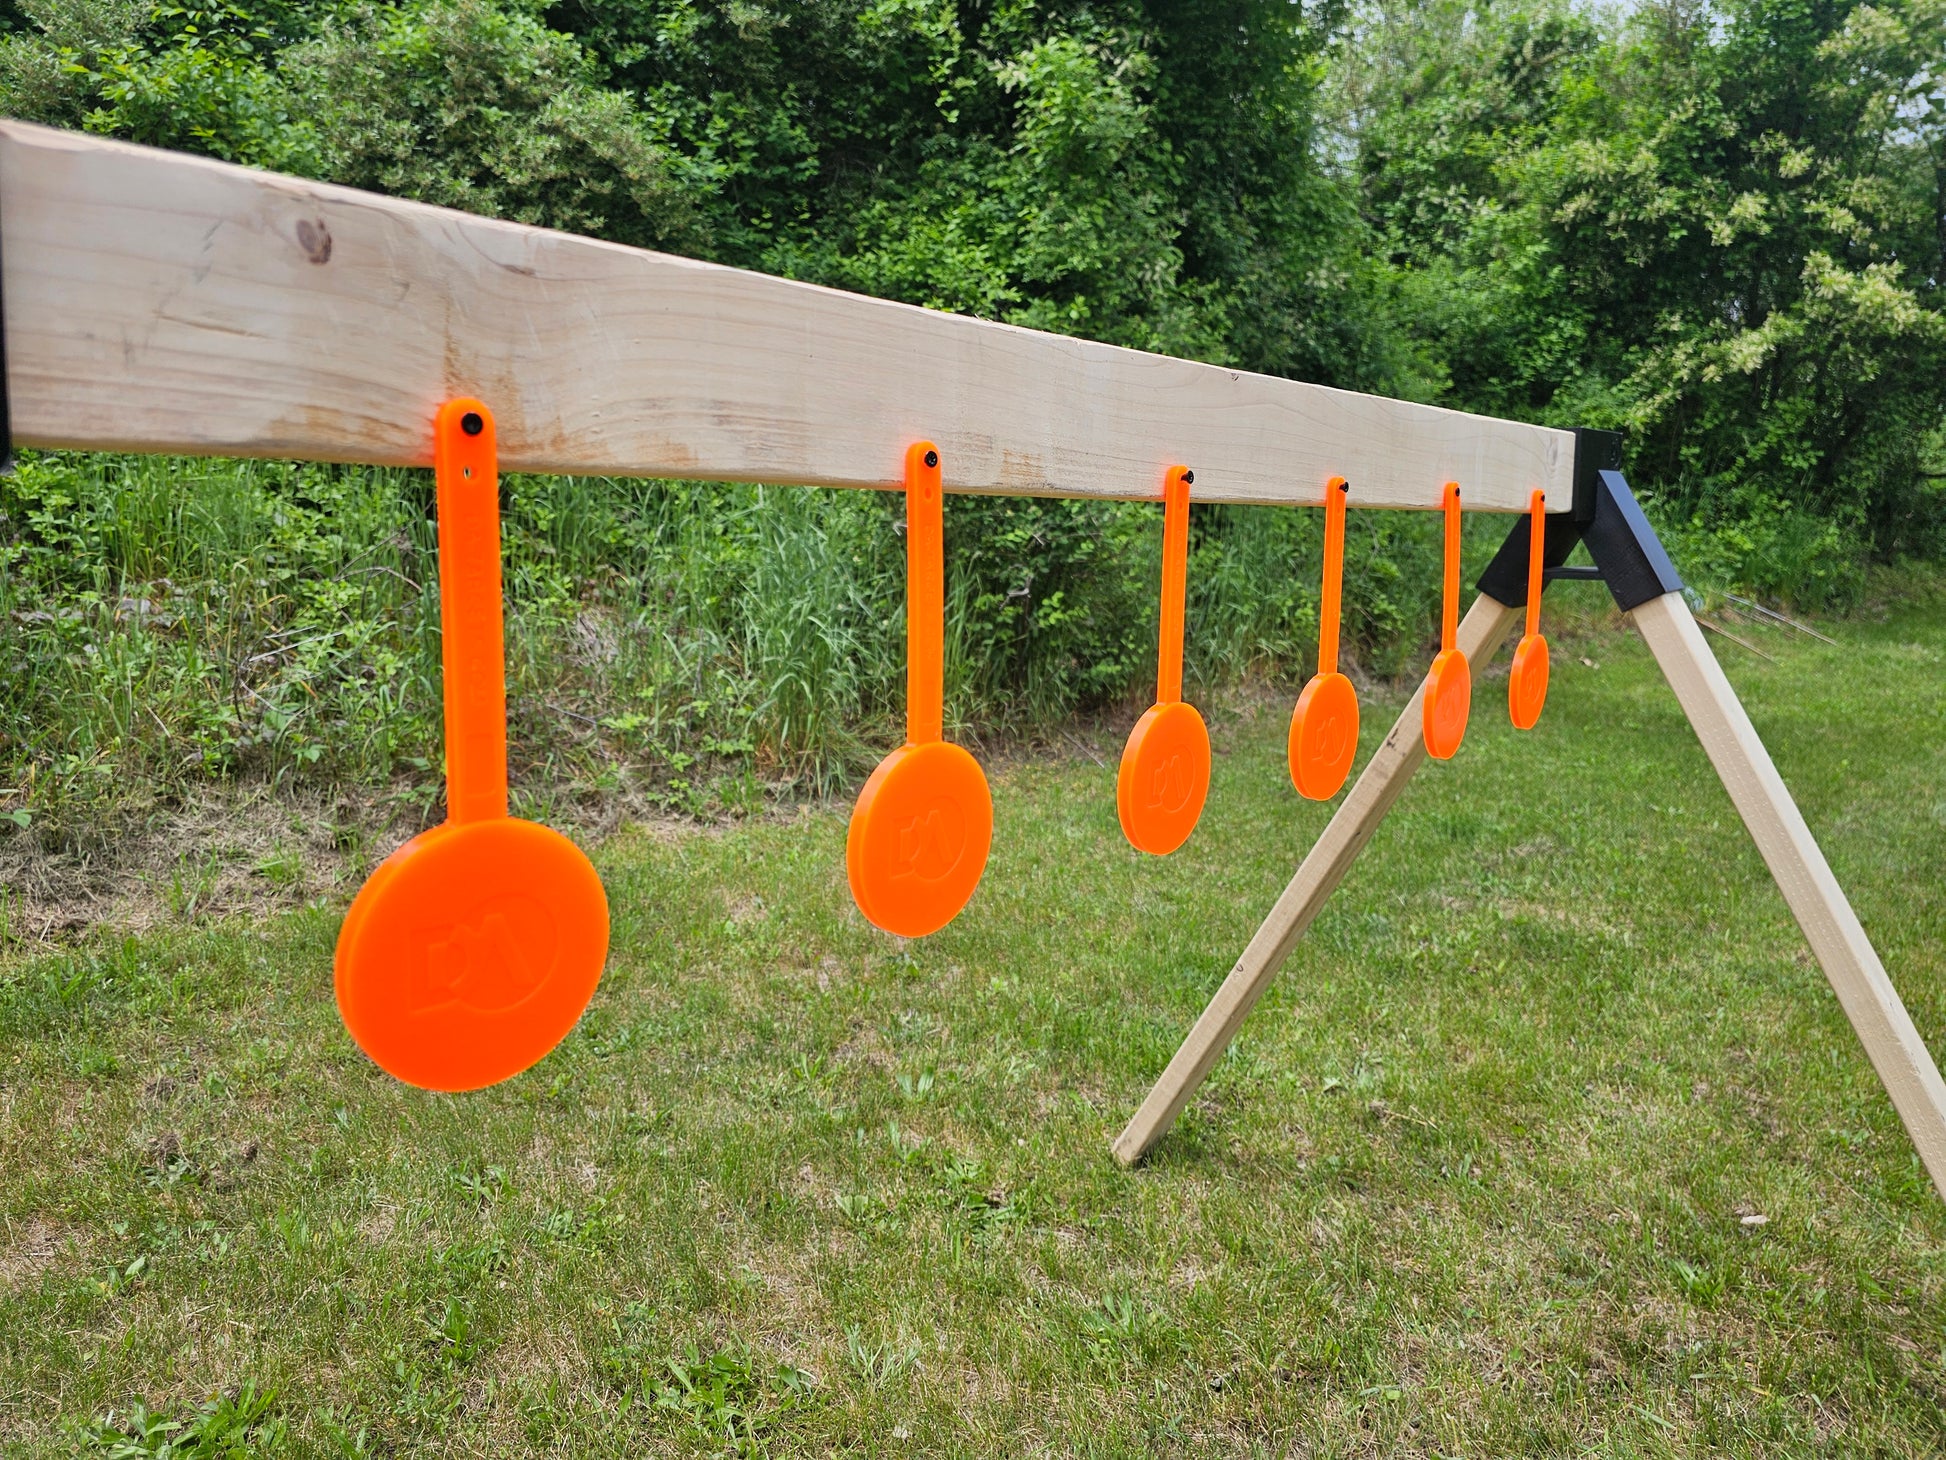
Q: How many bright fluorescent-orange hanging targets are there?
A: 6